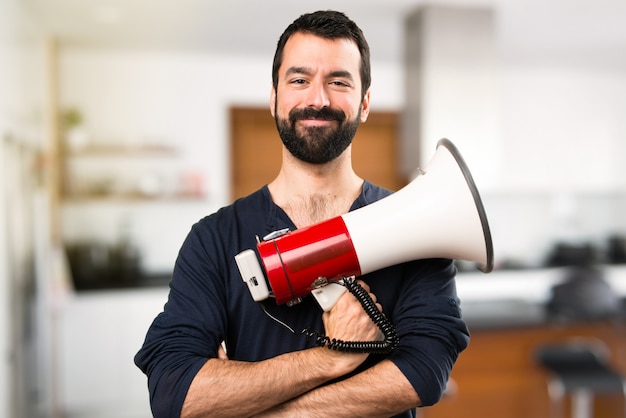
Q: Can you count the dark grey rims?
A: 1